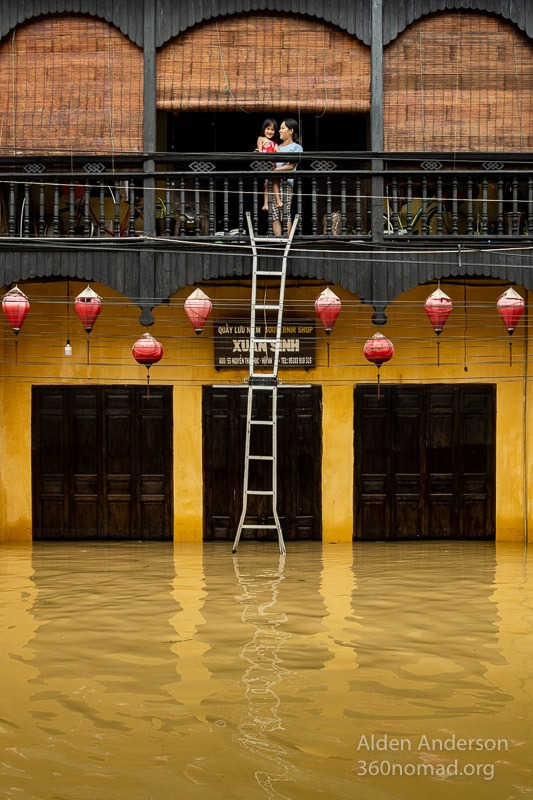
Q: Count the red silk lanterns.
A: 8